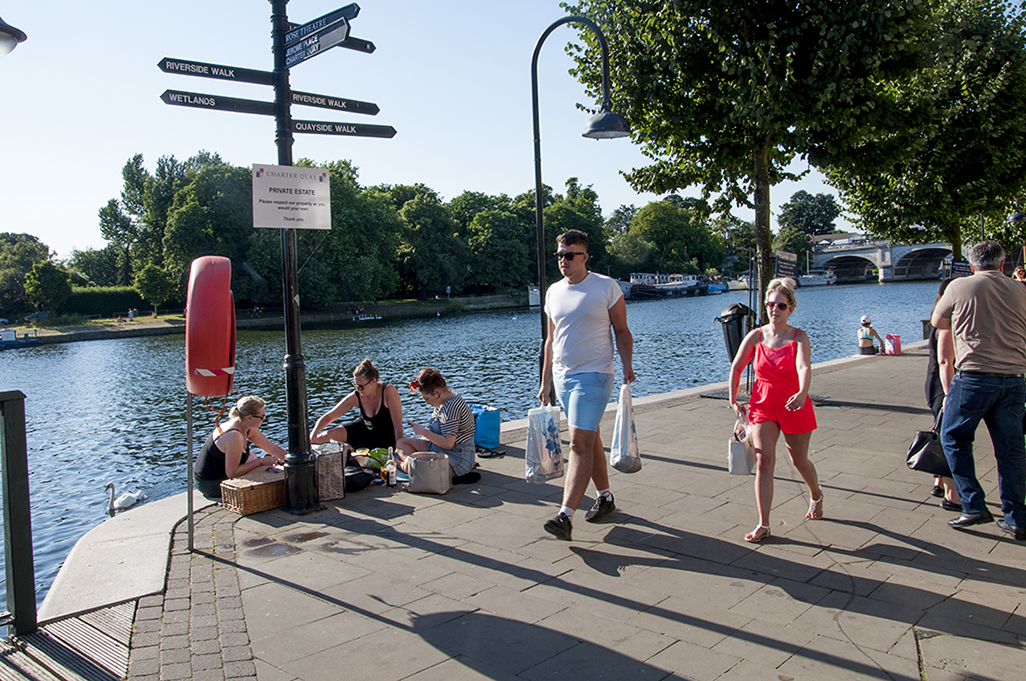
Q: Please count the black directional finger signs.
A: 7